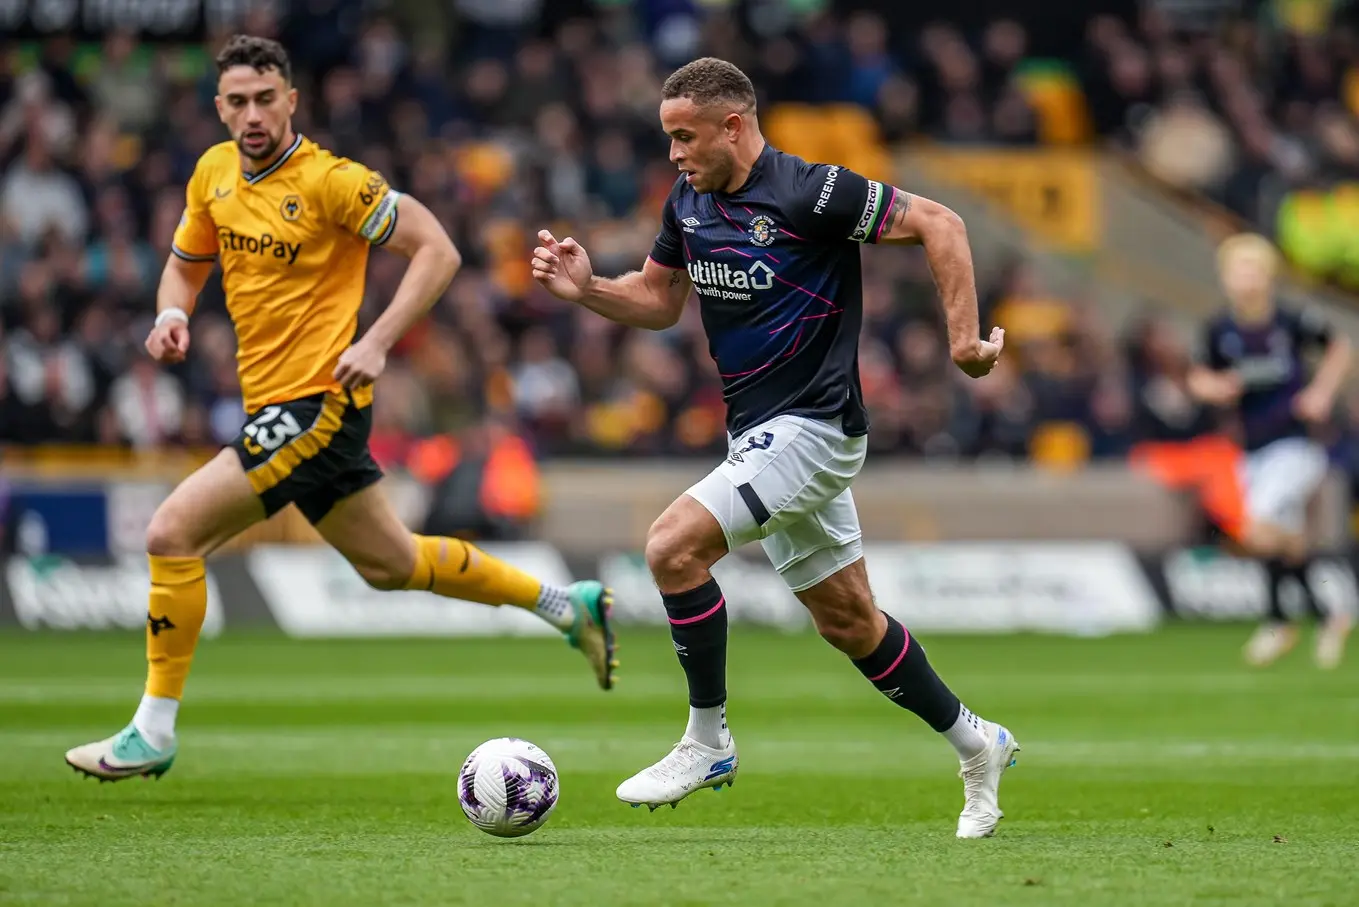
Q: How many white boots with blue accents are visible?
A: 2